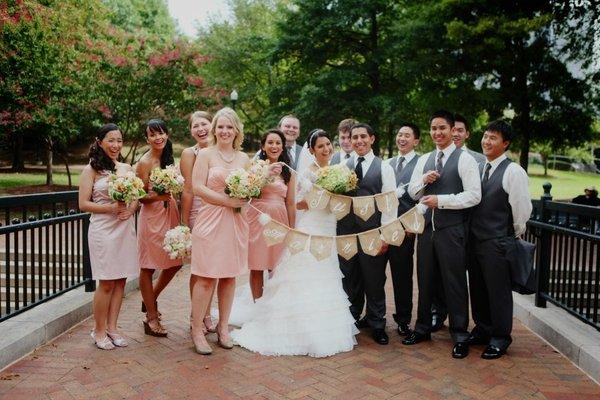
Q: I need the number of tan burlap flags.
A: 11